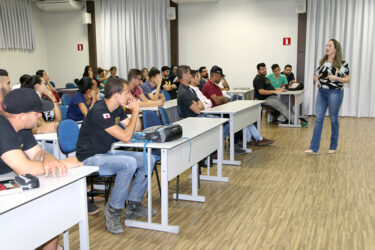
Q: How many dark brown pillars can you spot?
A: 3